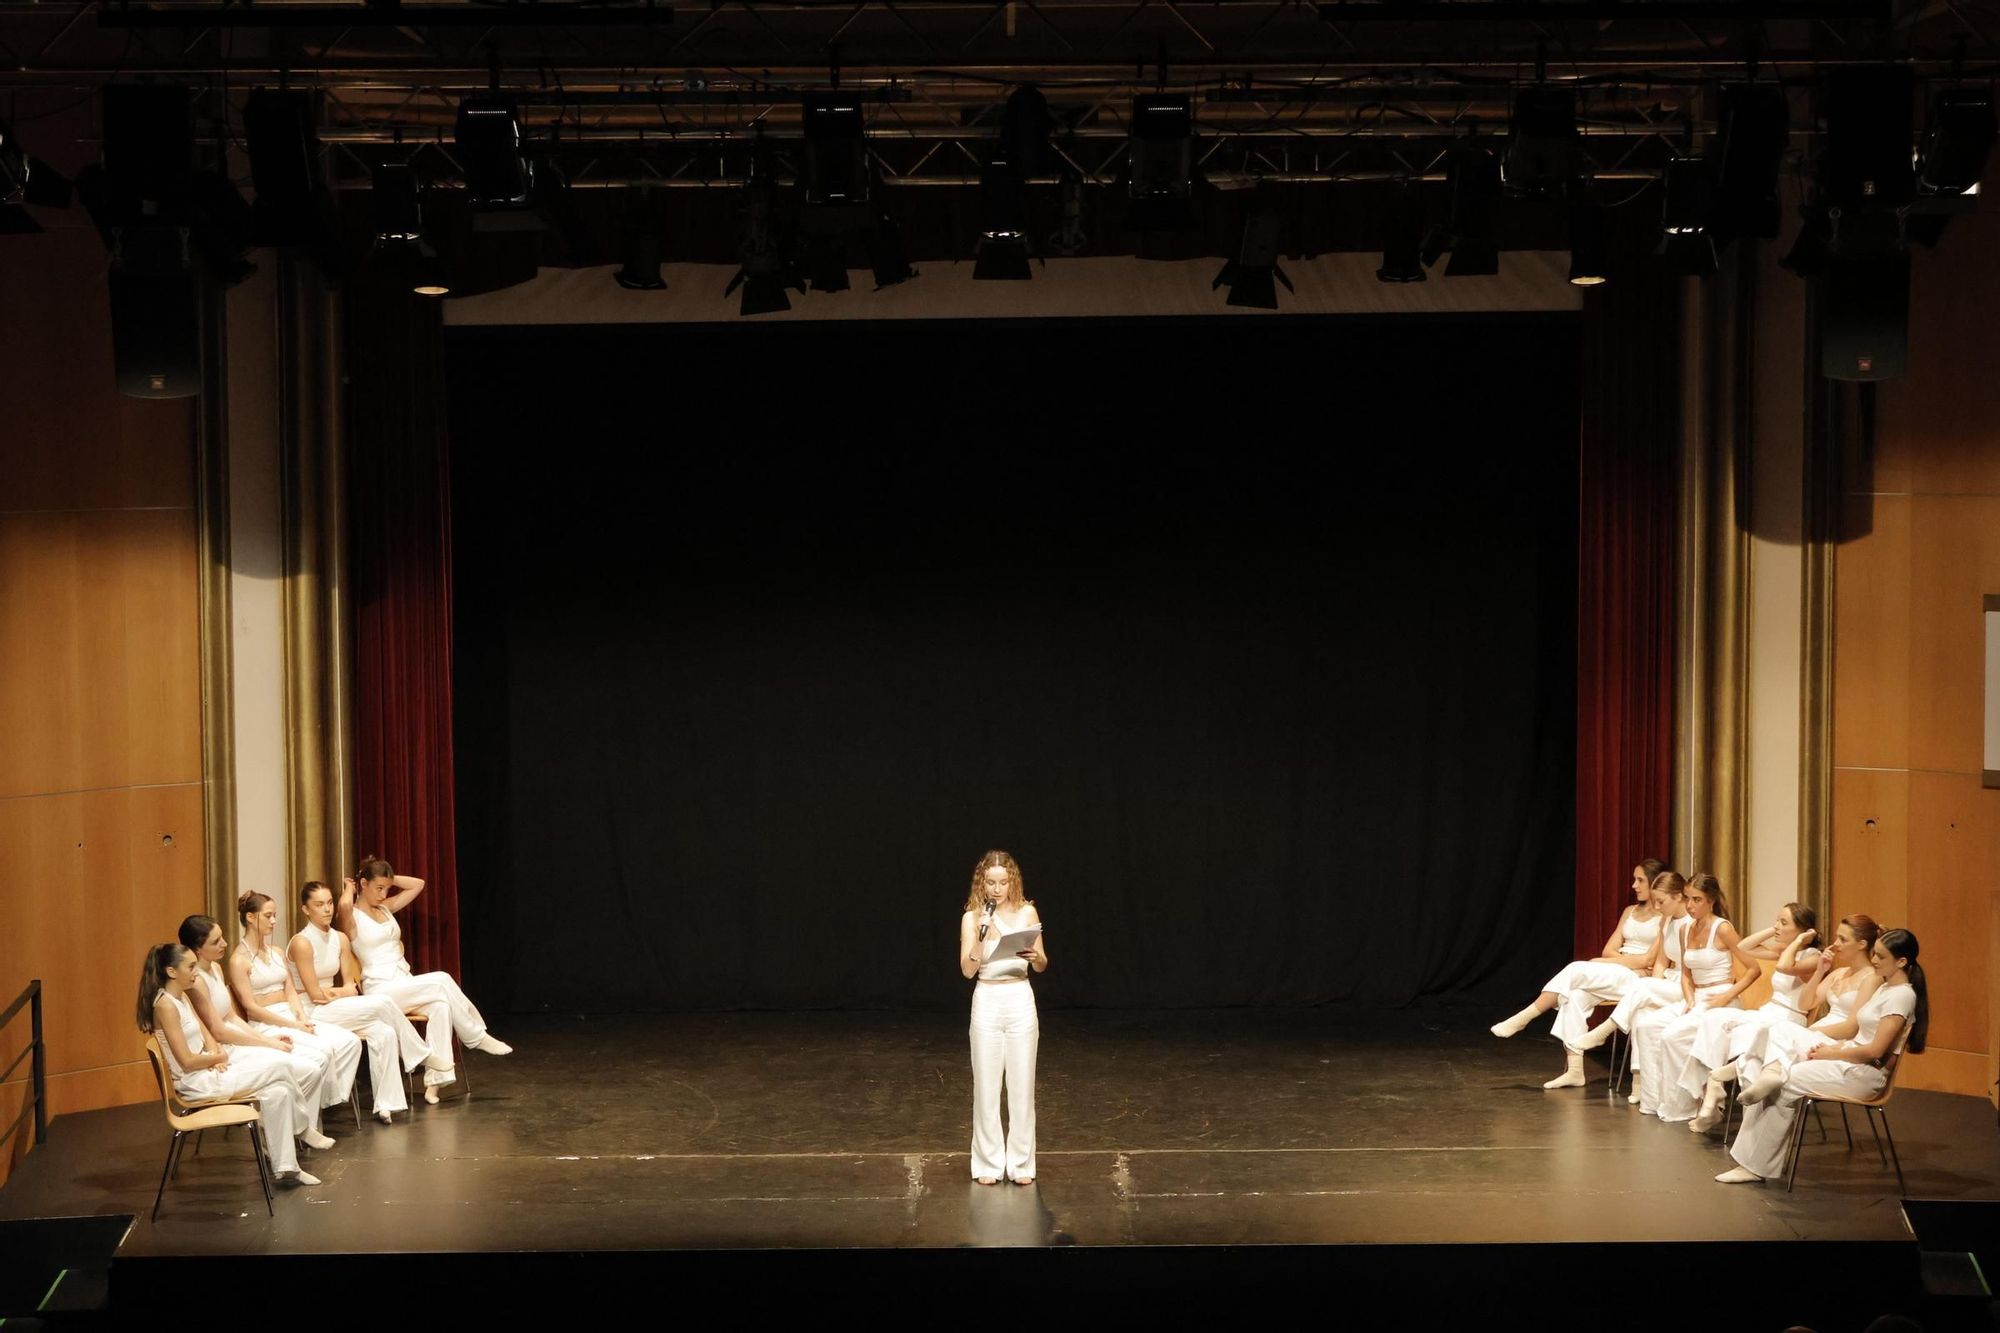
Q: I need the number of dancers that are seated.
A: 11